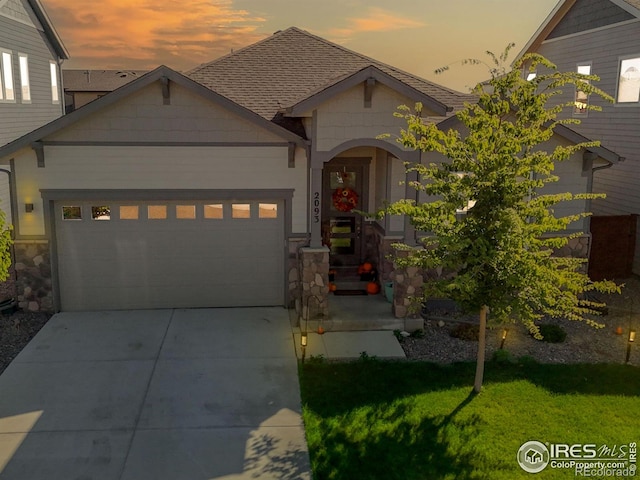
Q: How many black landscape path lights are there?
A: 3